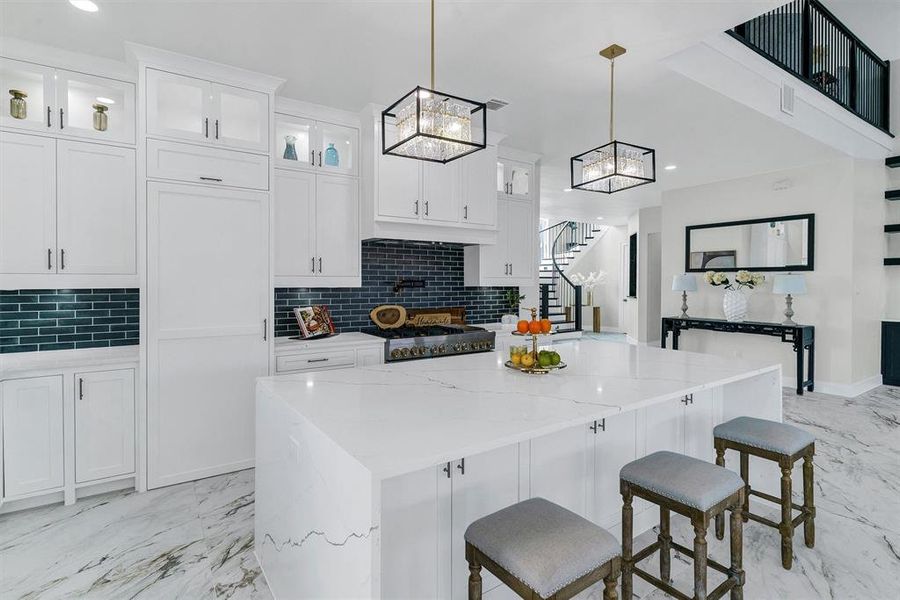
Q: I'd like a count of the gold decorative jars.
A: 2